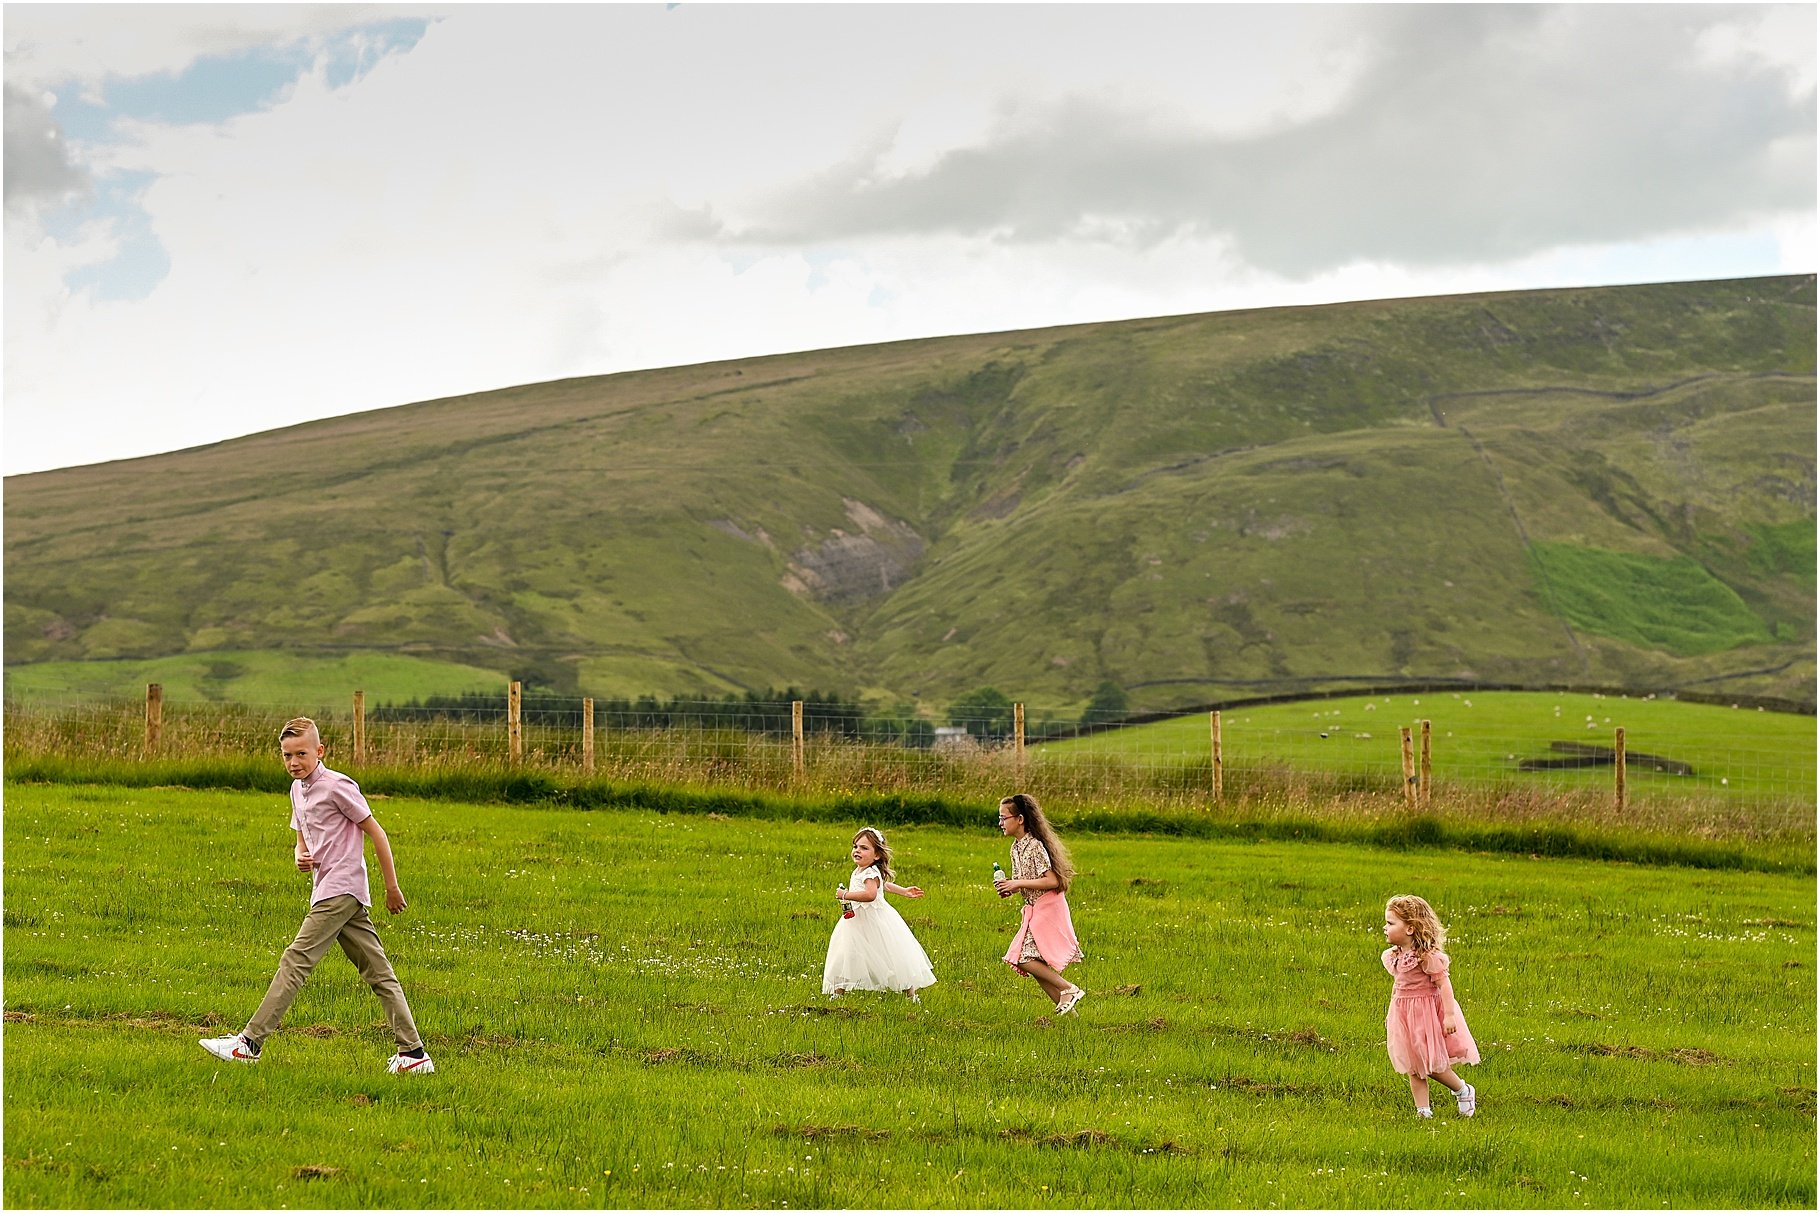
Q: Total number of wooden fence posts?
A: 10